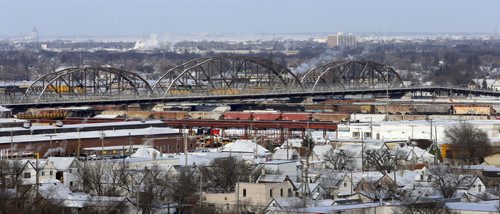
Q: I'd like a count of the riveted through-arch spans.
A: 3